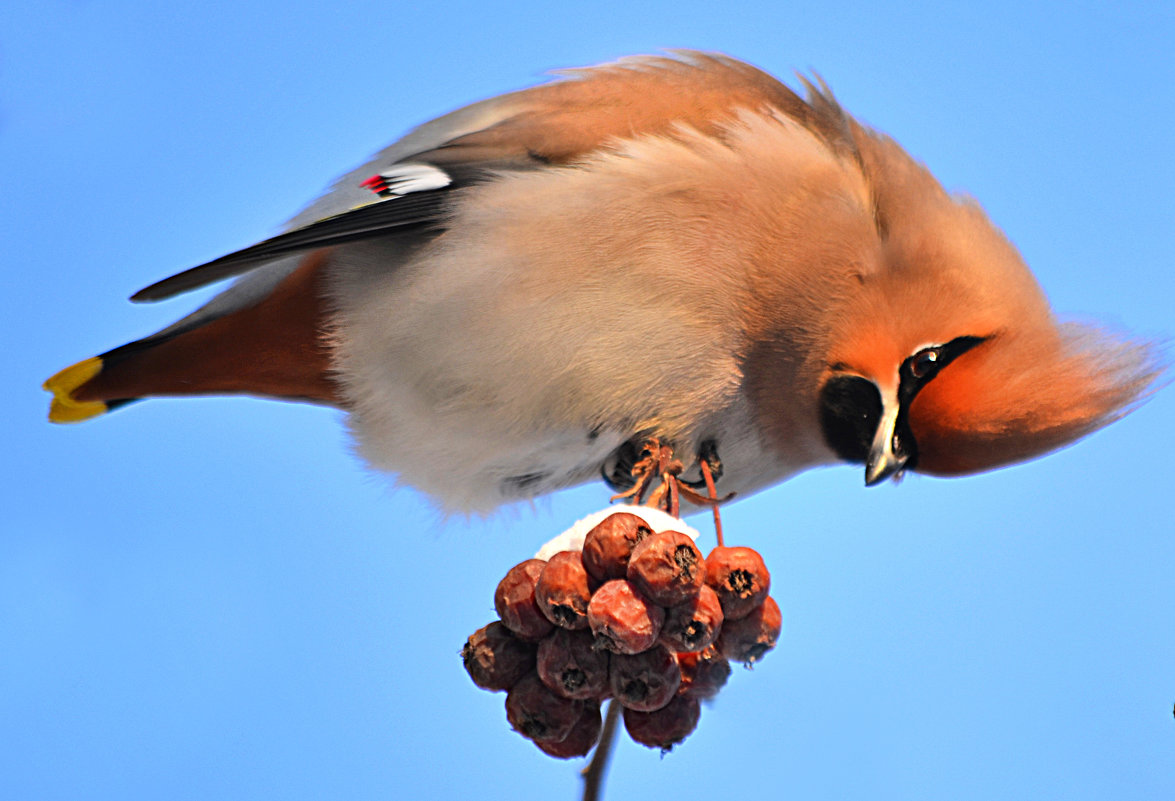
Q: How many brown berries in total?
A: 15